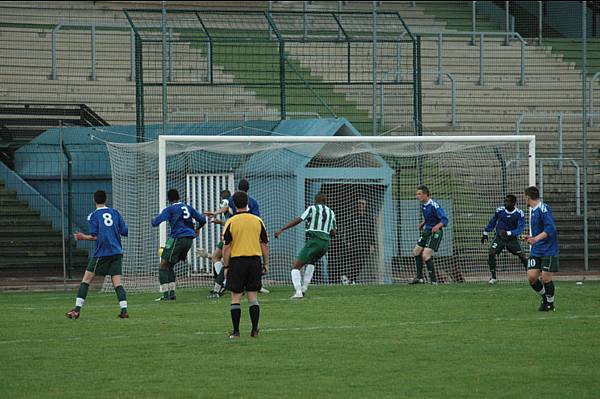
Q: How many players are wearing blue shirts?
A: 6